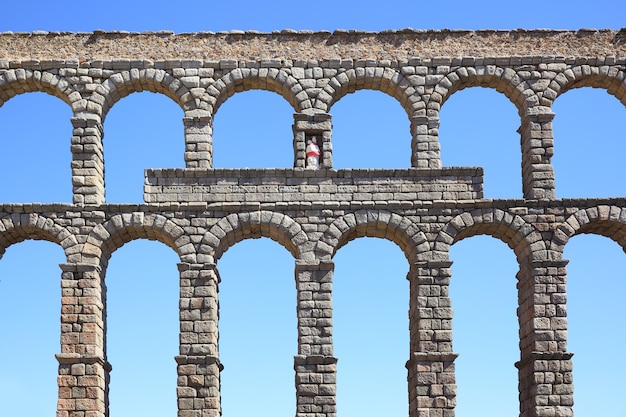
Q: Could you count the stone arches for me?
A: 12